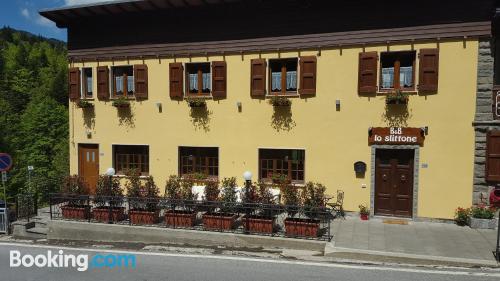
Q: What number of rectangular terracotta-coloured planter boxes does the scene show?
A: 7